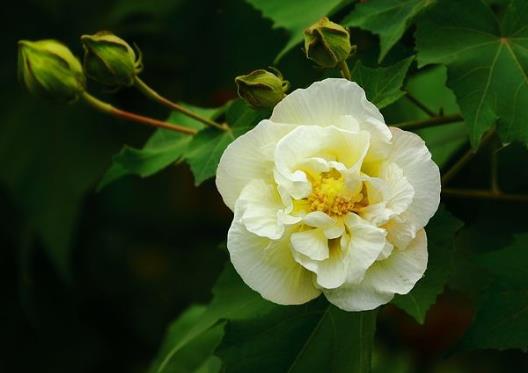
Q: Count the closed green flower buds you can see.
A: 4